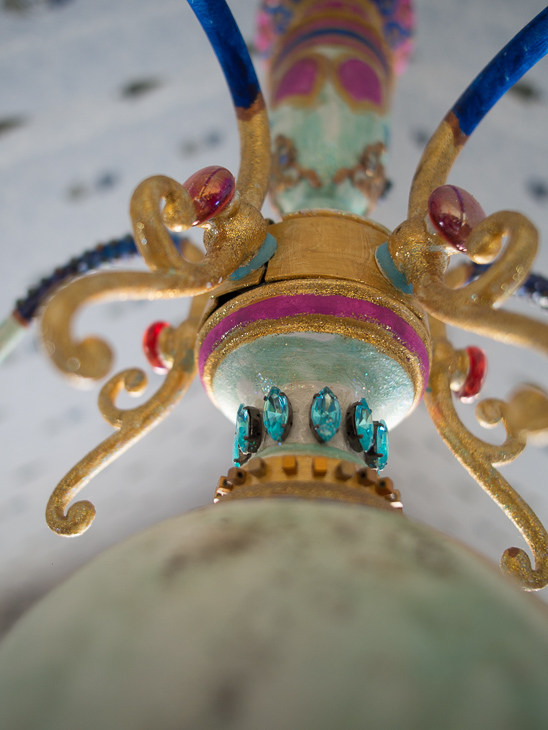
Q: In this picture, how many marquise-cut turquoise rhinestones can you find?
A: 6